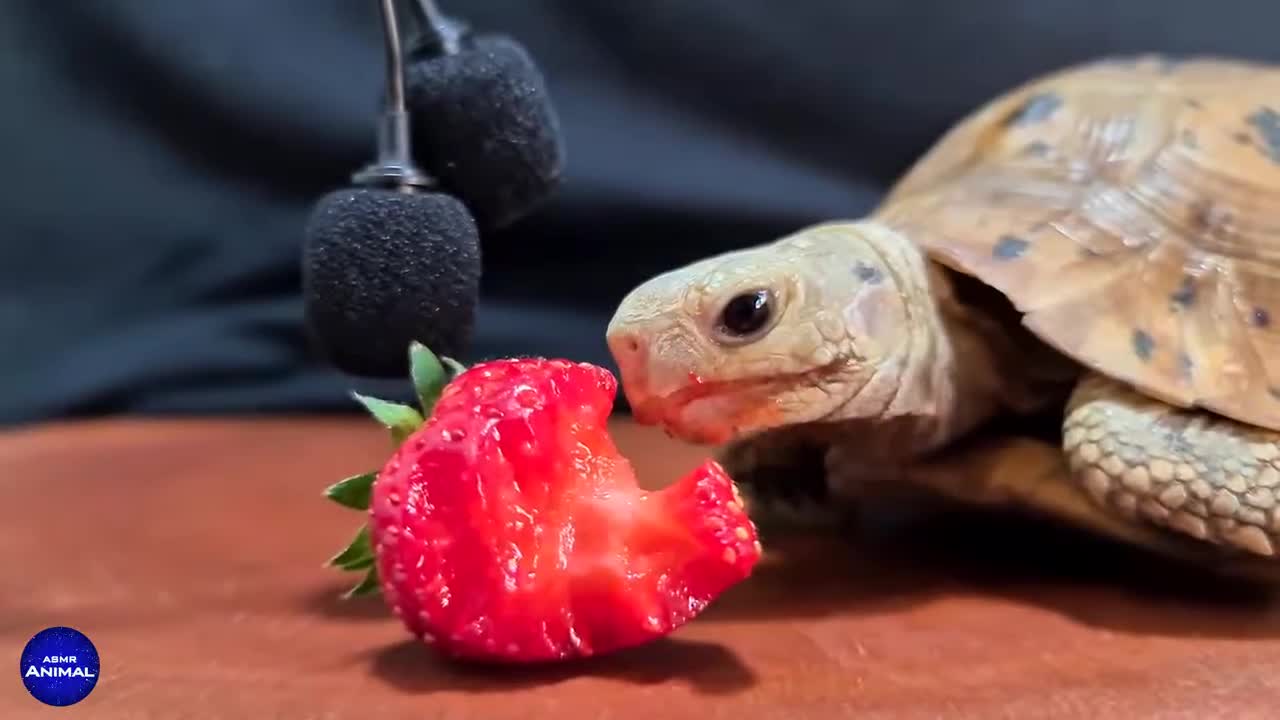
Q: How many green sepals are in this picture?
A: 6